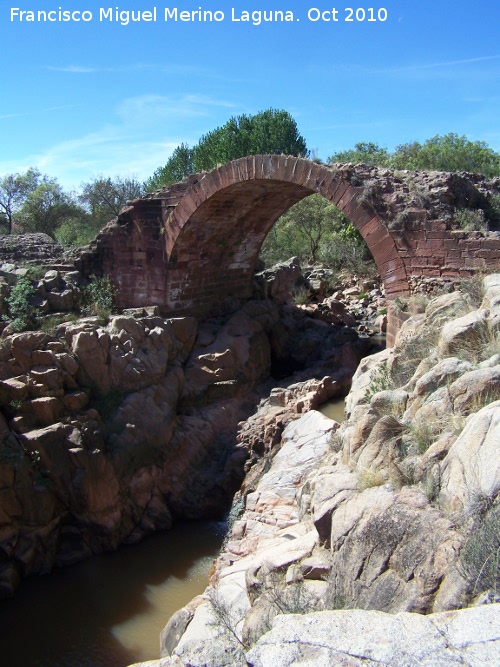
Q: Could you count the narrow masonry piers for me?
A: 1